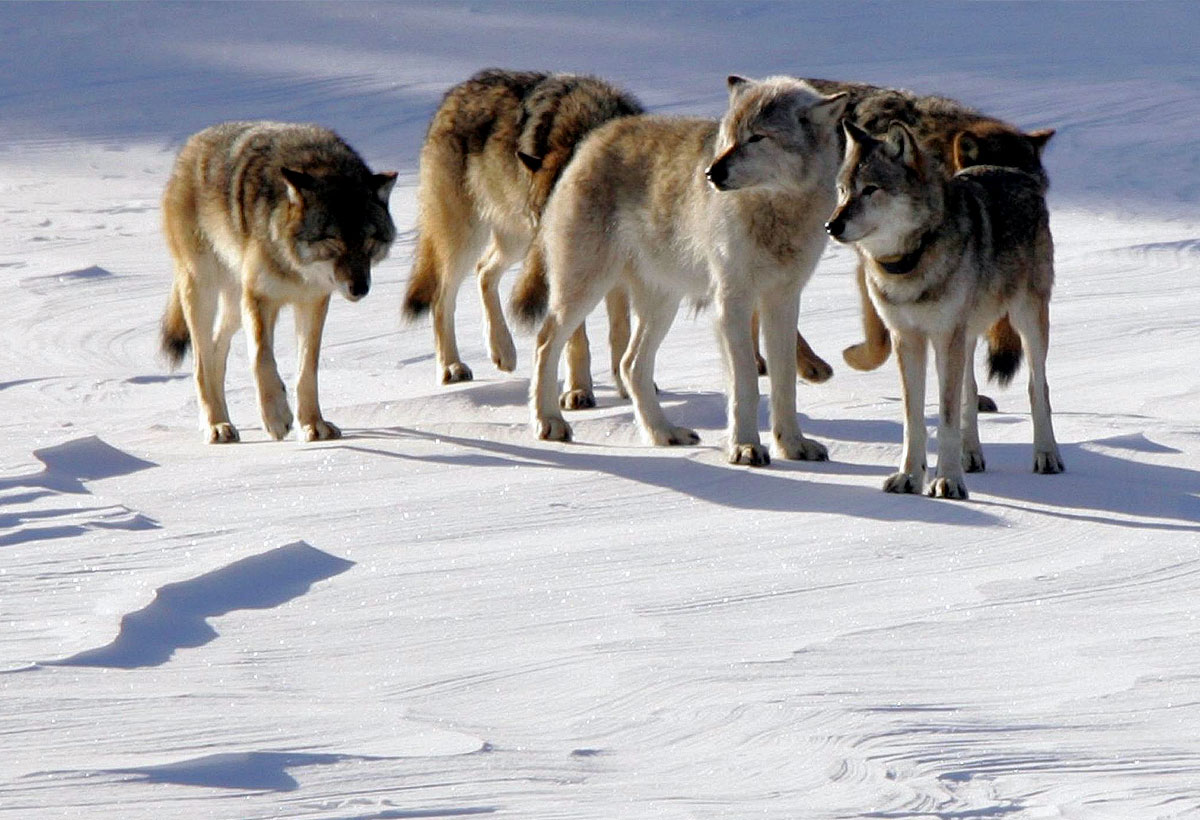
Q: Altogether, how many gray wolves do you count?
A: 5